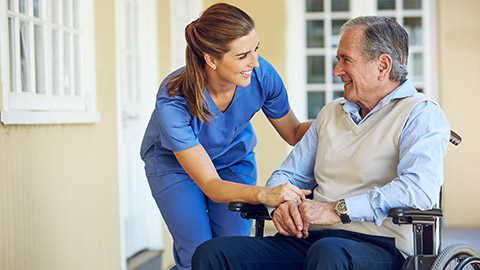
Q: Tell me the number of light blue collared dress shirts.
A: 1